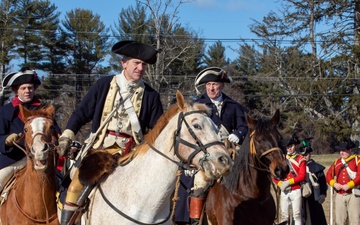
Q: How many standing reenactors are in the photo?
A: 3